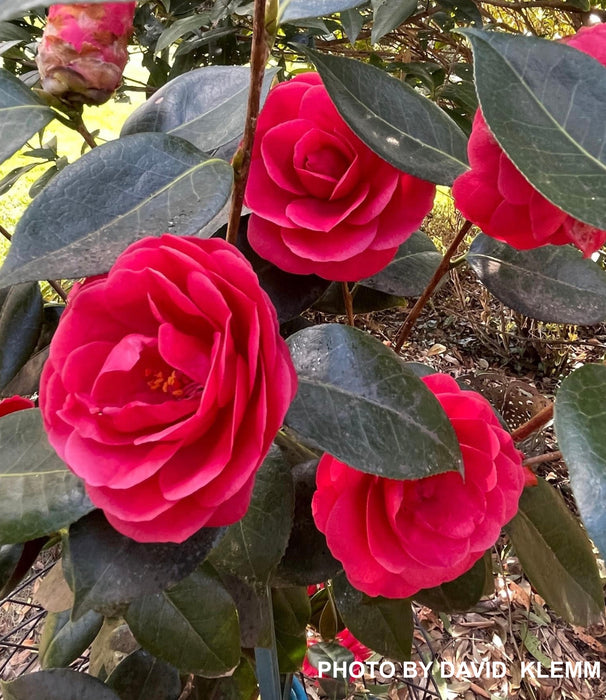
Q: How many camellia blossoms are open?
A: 4